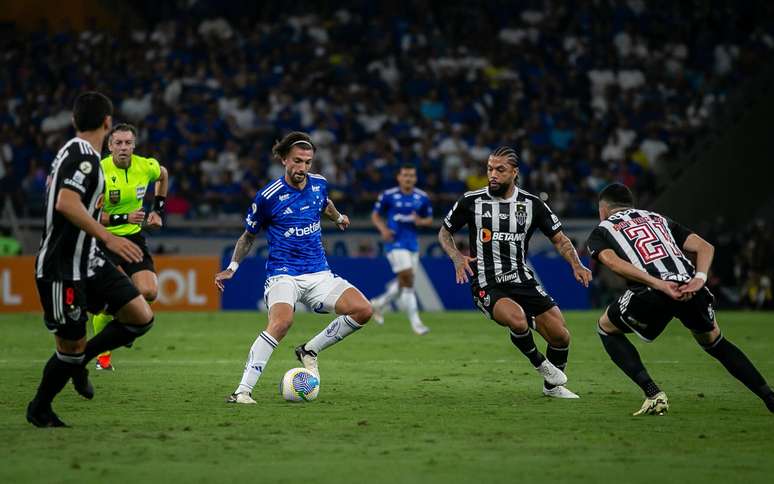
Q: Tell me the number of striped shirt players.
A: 3